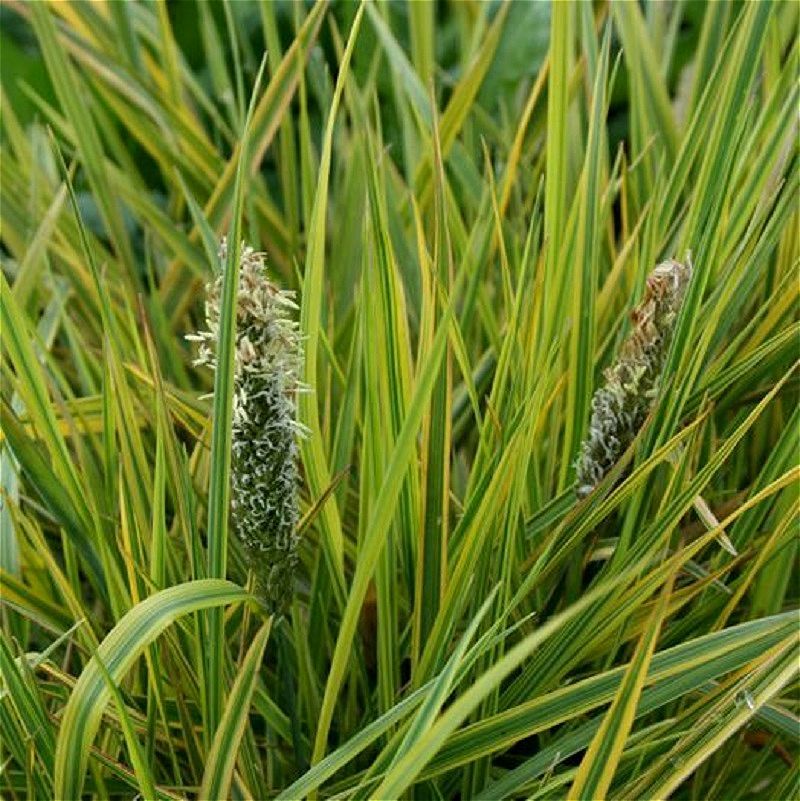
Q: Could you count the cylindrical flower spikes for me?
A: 2